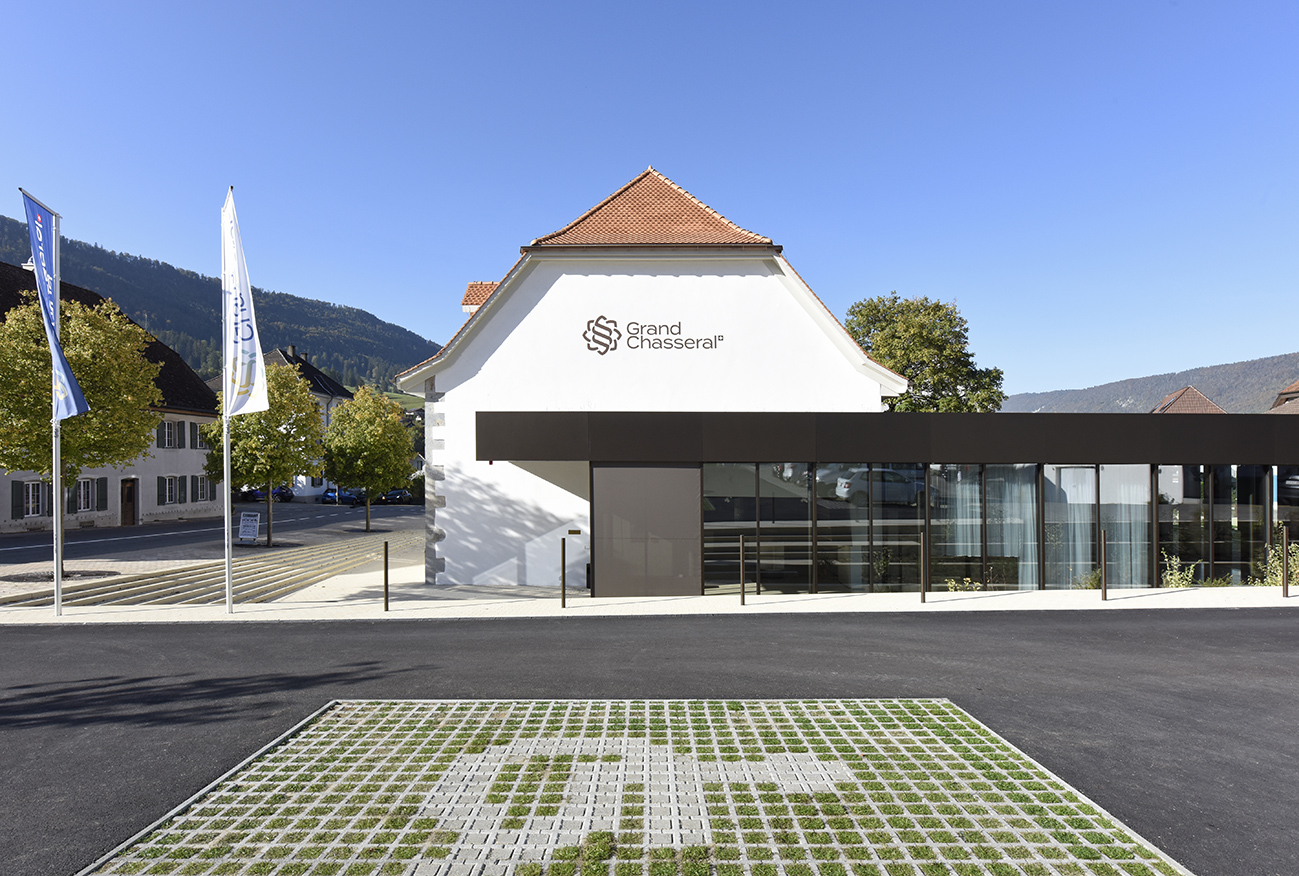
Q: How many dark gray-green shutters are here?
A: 11